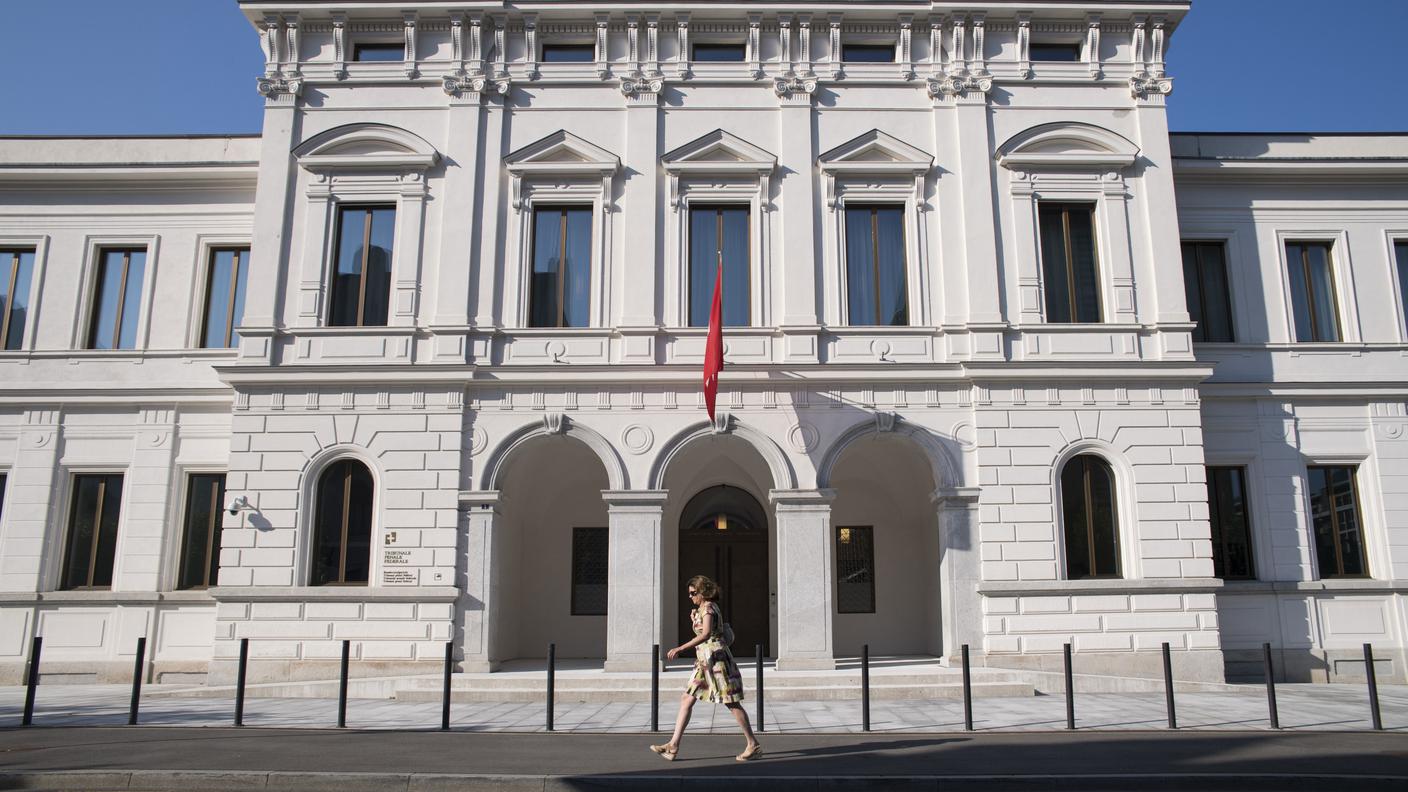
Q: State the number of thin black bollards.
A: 14